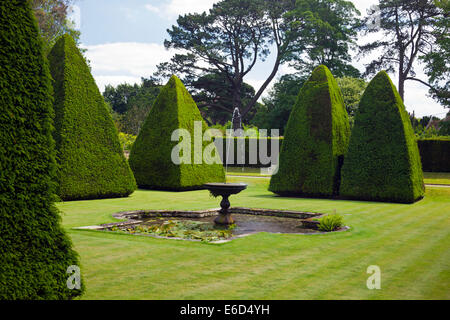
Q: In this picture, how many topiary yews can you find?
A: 5